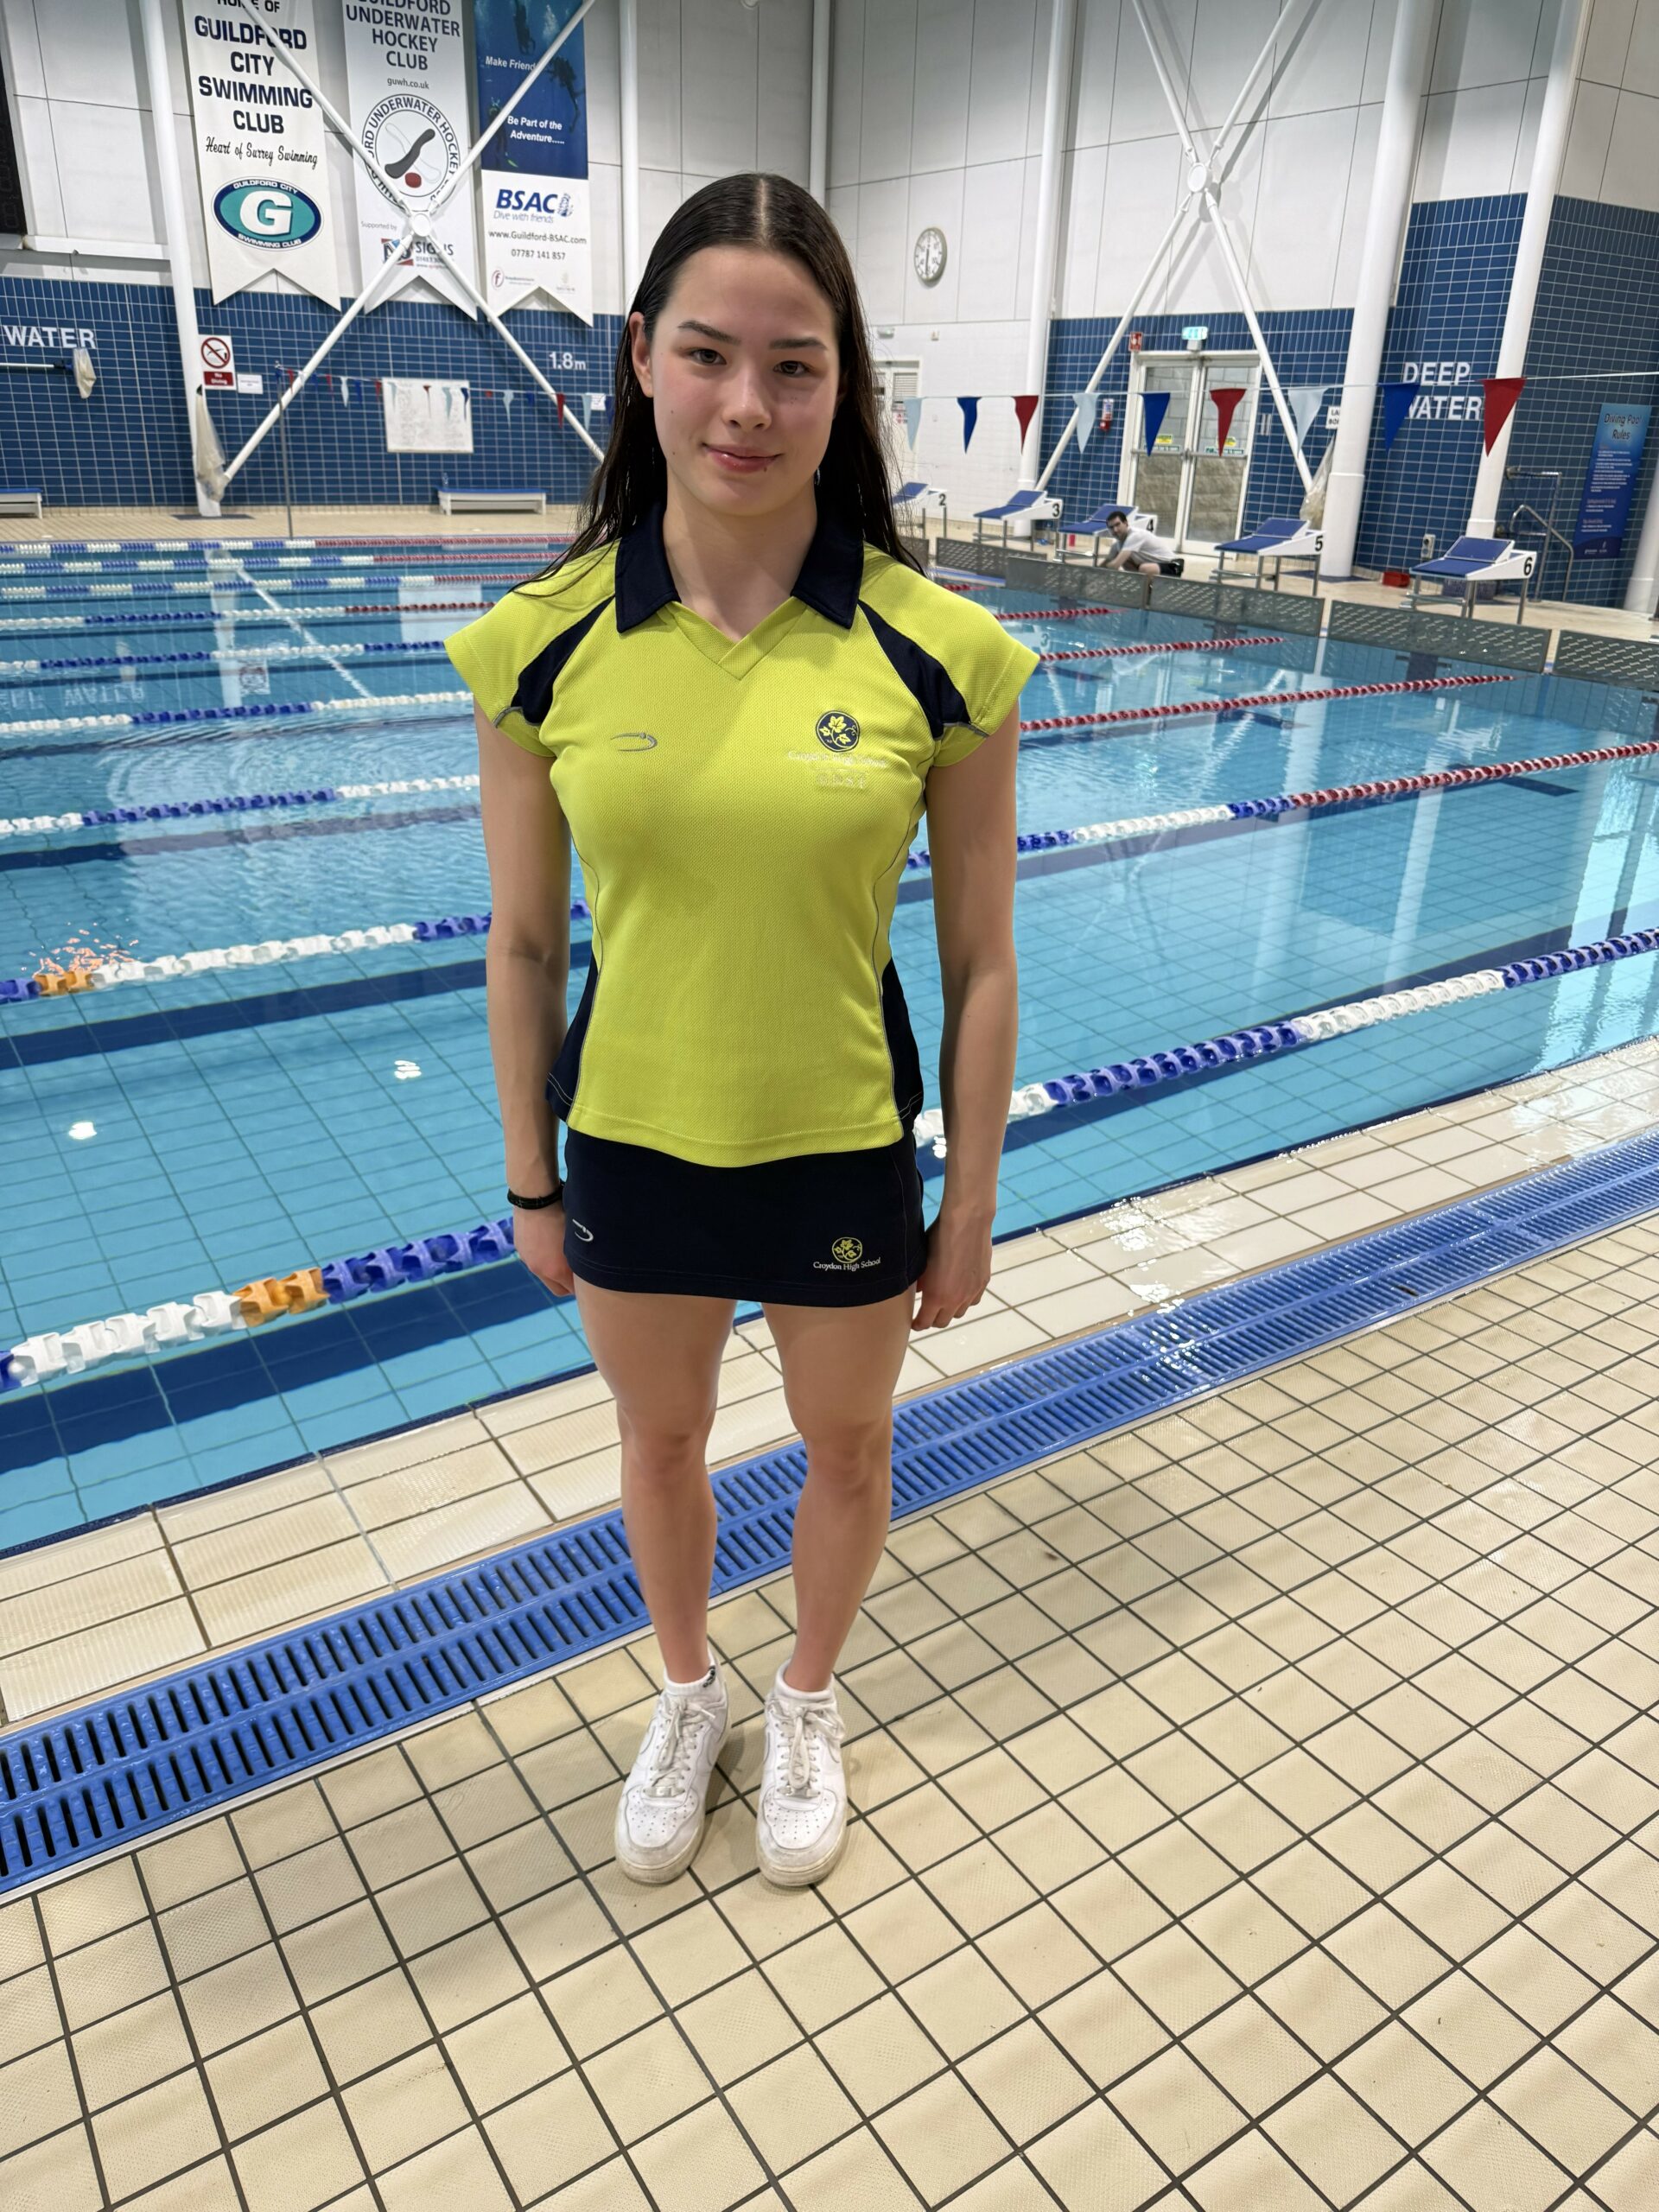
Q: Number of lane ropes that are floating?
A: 9